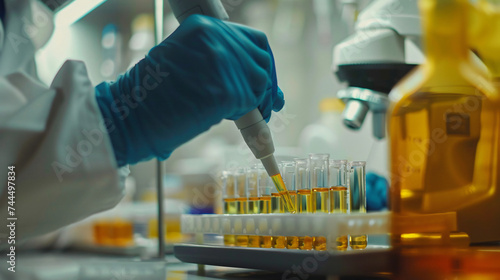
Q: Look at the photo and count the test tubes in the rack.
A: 10